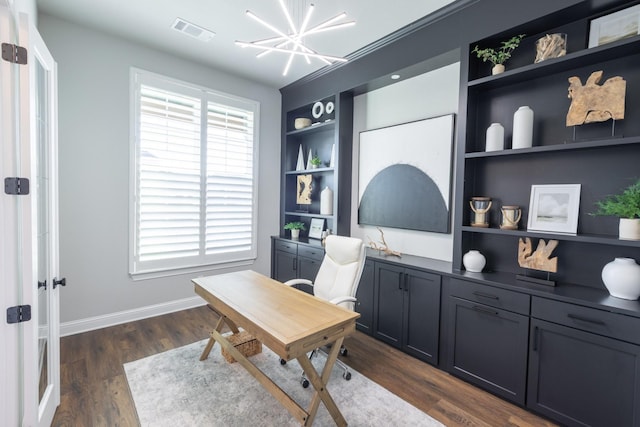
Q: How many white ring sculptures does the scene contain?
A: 2